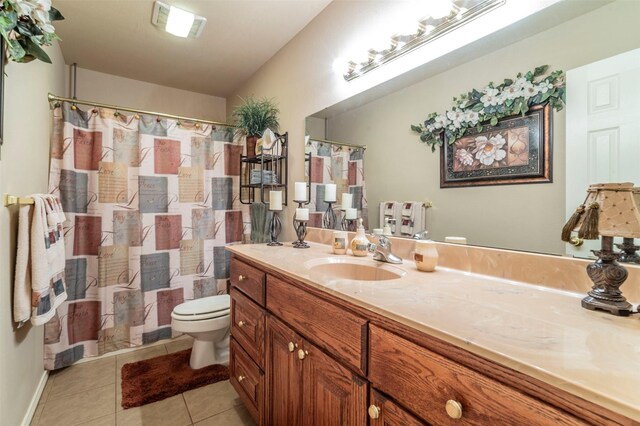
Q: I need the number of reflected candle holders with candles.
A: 3